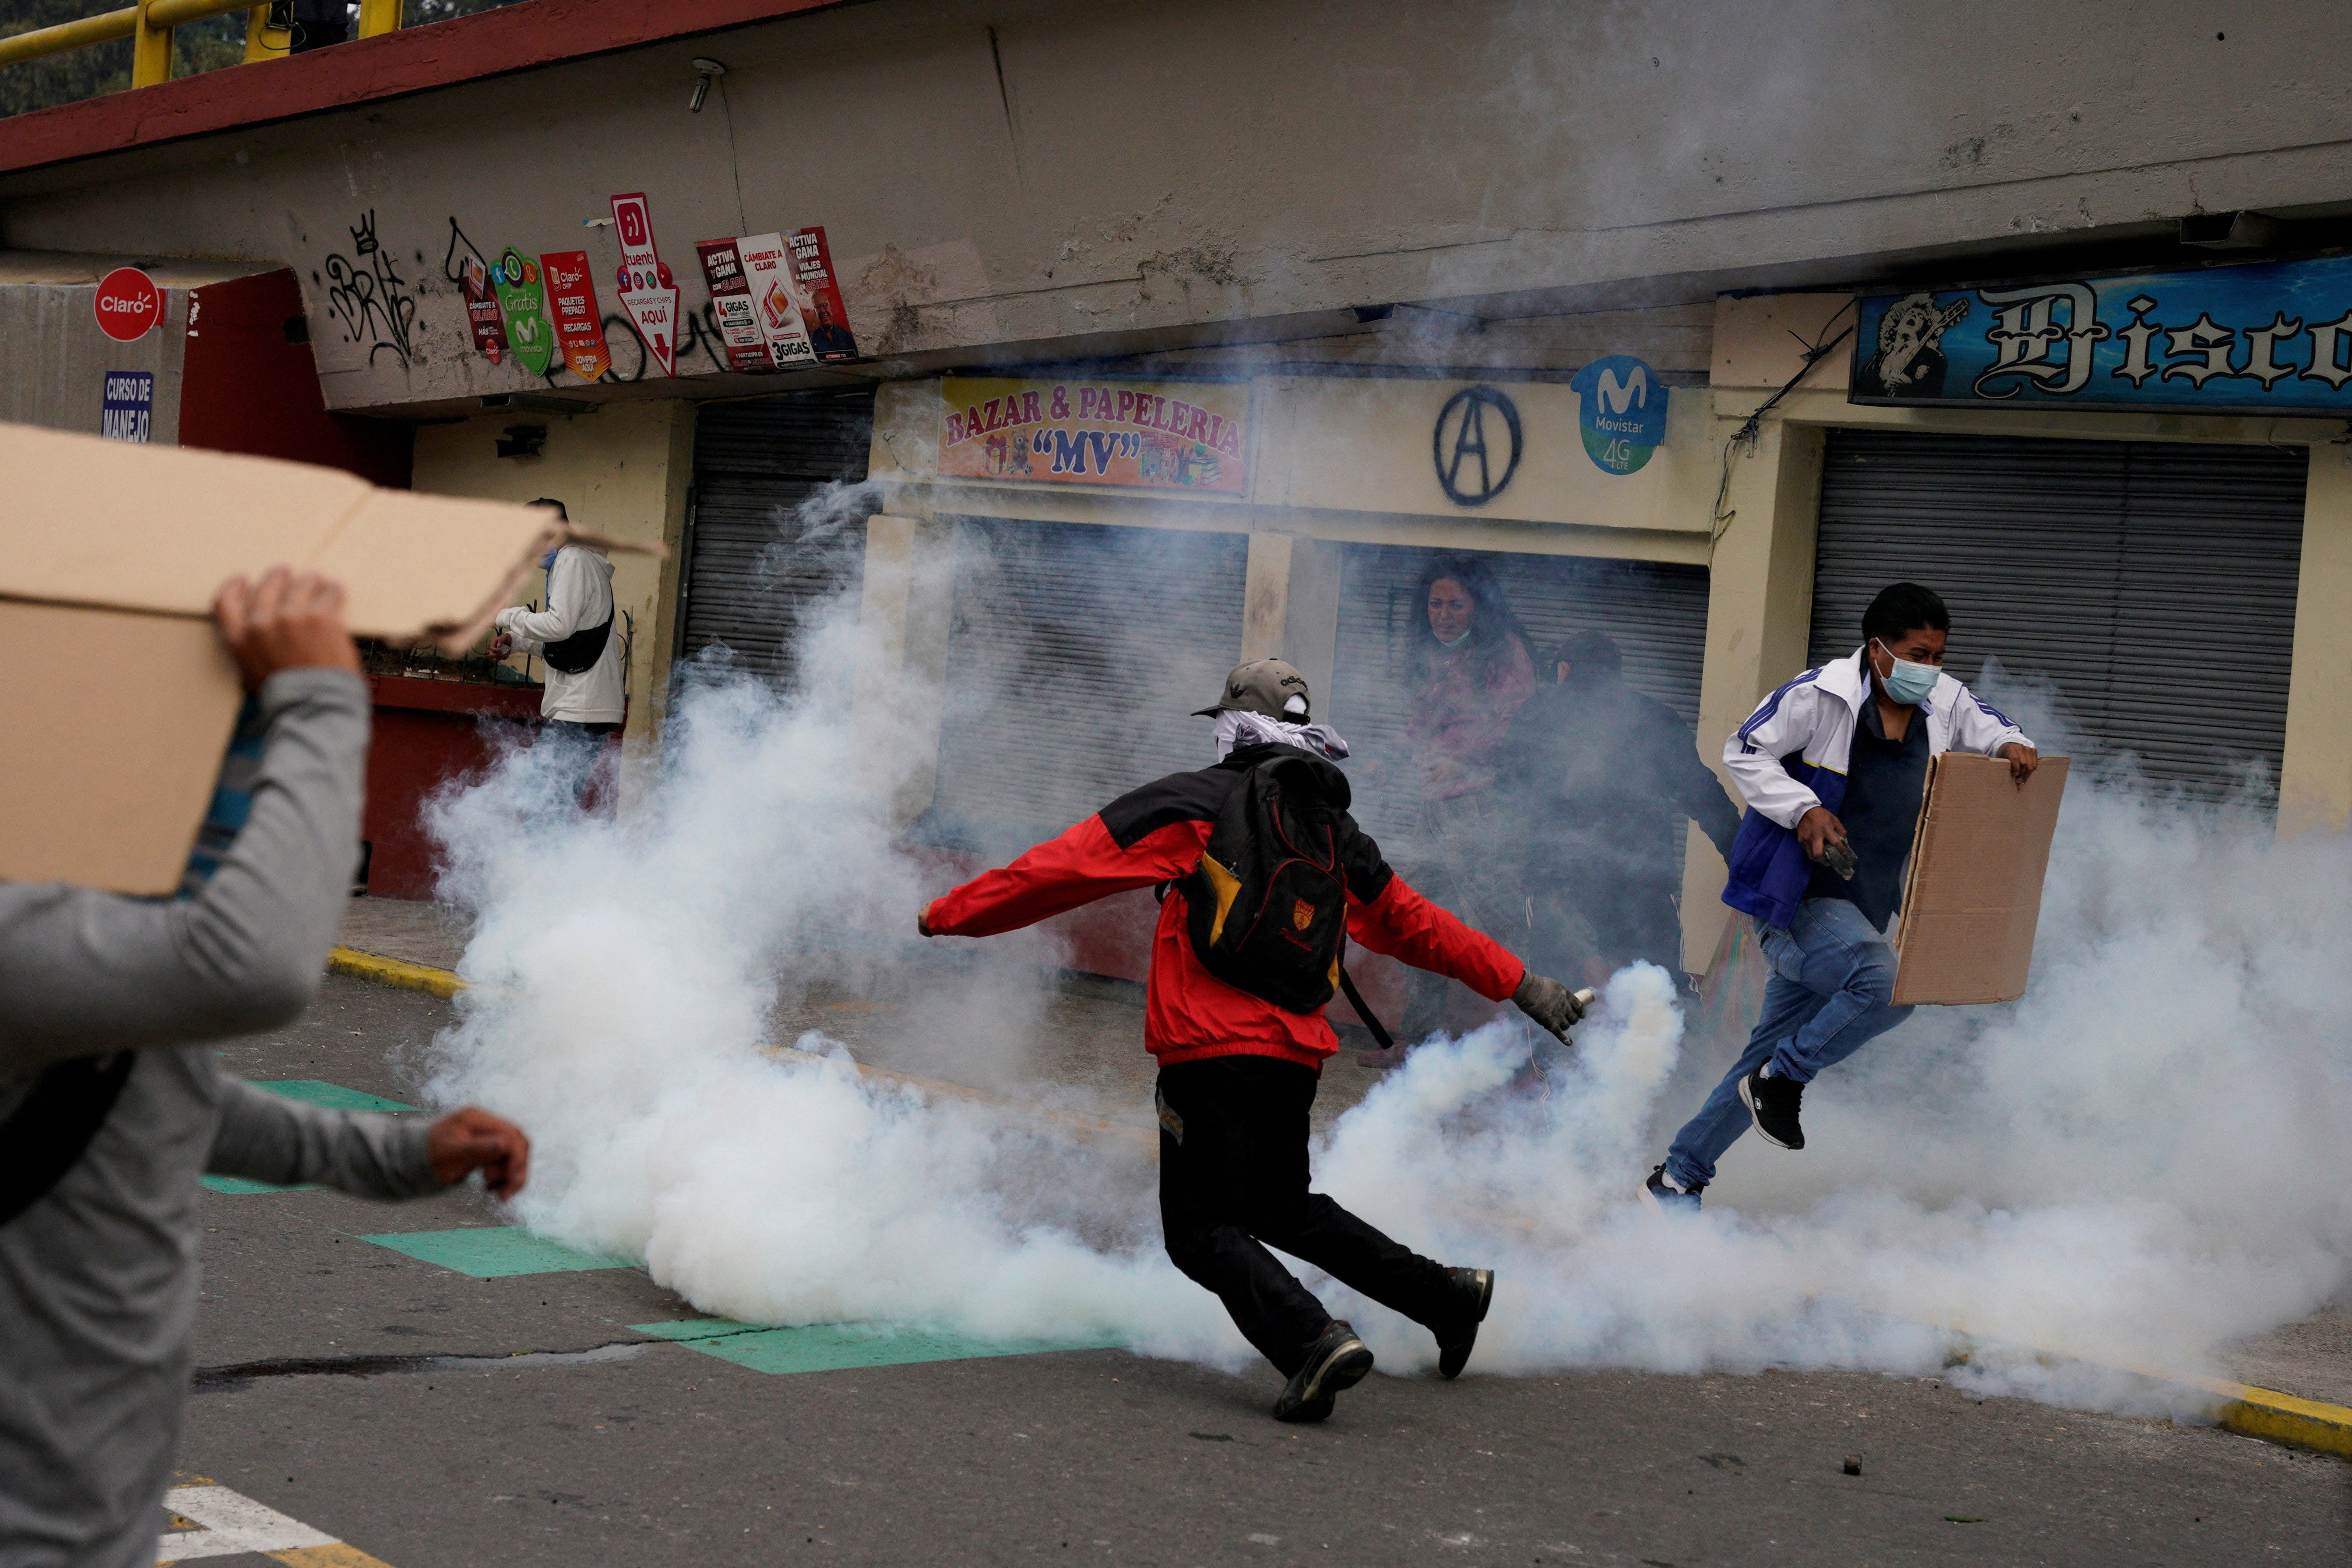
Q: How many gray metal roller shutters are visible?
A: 4